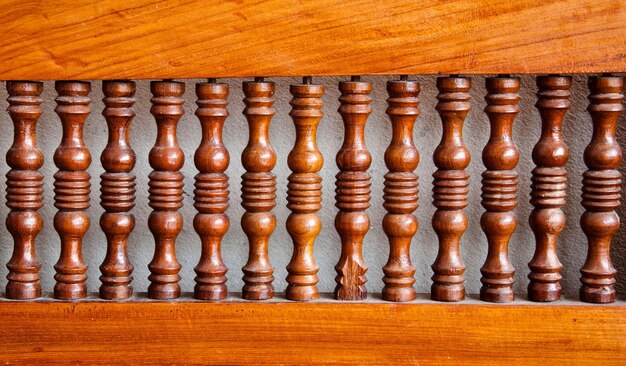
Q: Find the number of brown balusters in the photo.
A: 13